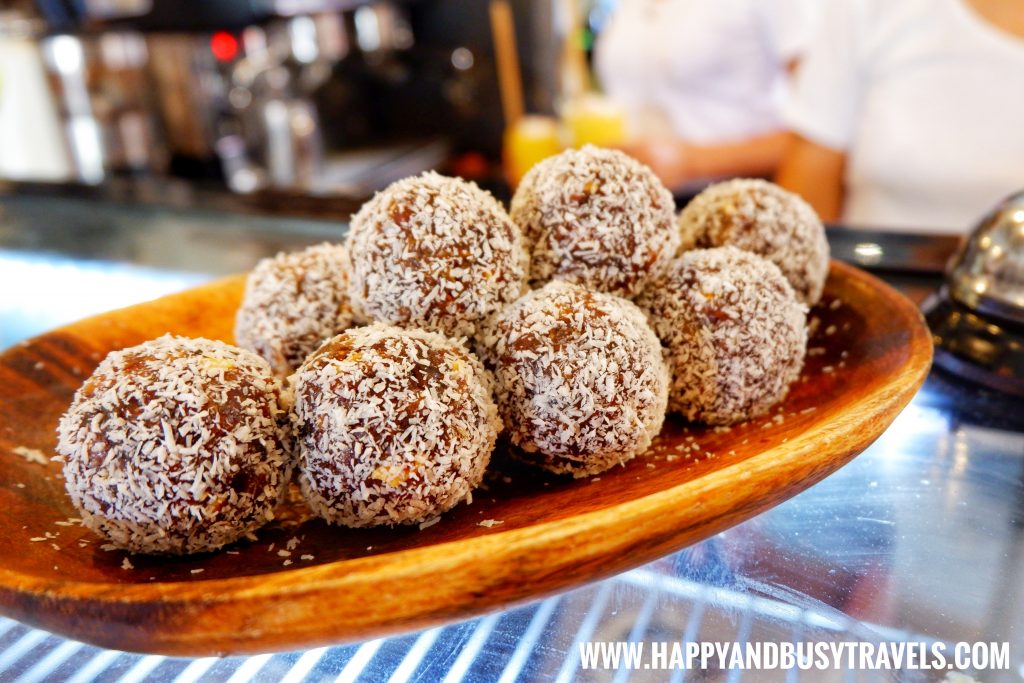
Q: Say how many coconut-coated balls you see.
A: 8